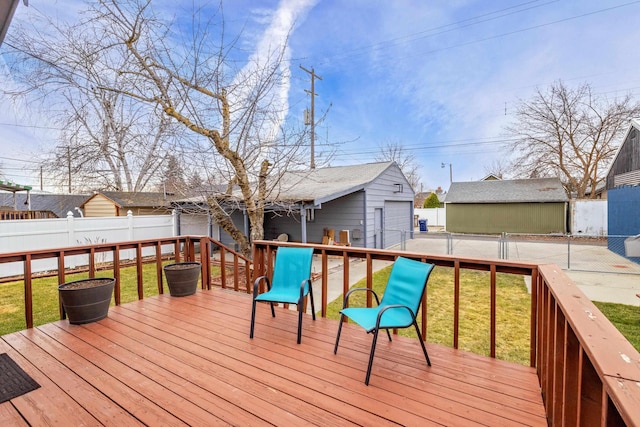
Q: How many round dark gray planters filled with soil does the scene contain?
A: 2